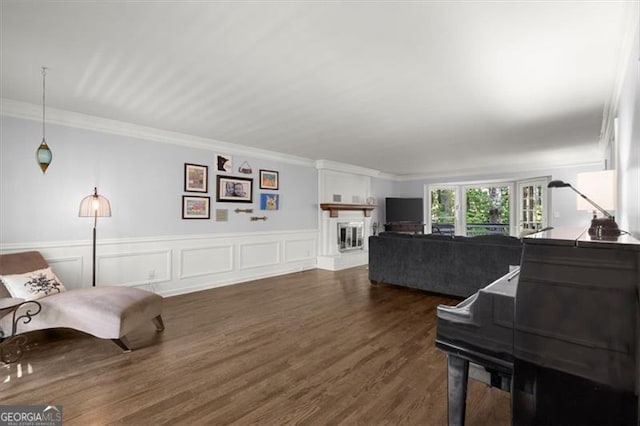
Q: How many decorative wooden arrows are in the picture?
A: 2